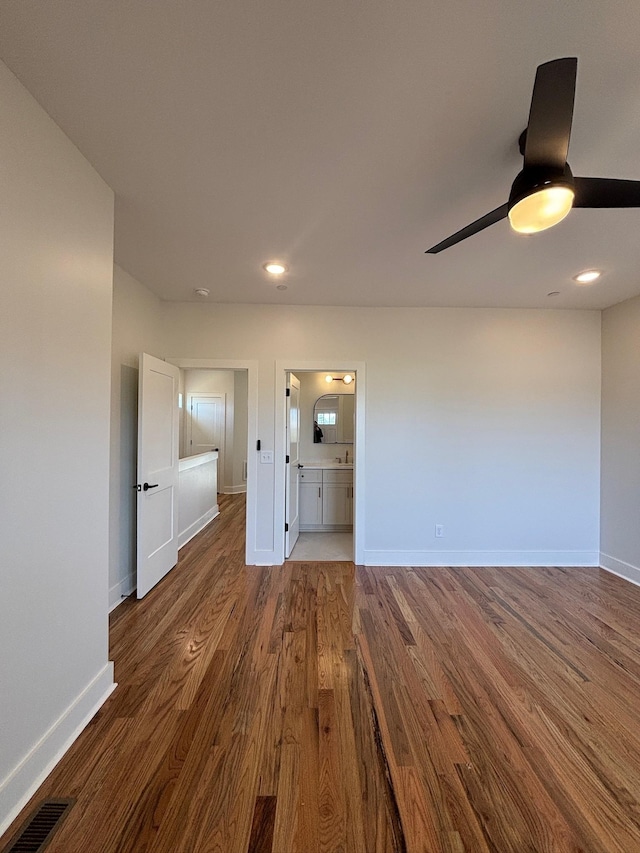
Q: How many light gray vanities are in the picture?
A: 1